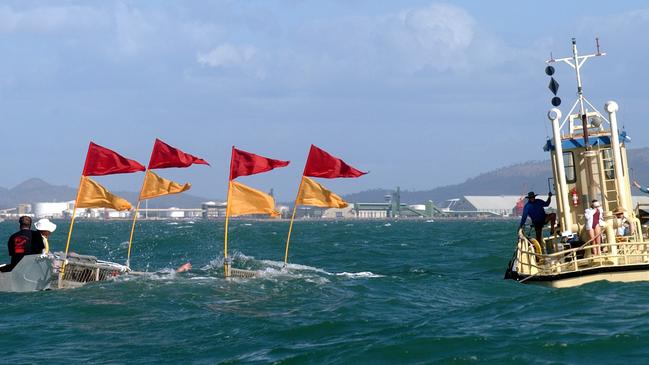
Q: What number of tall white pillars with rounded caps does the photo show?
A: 2